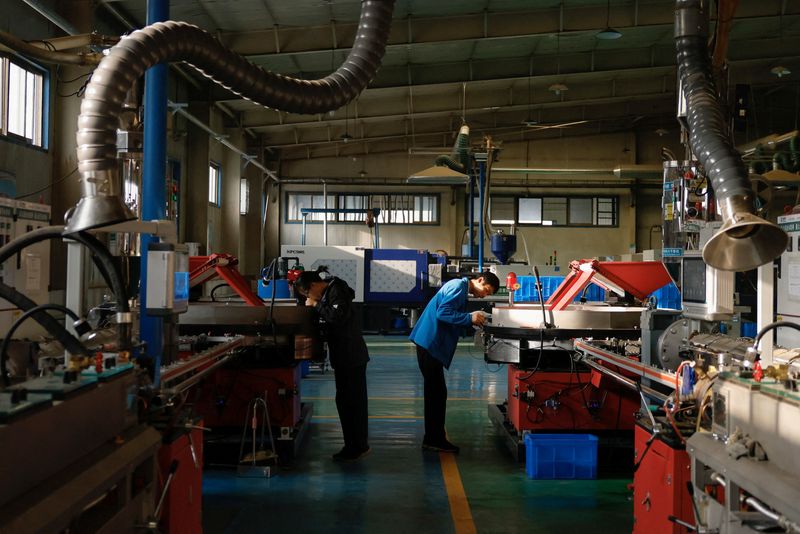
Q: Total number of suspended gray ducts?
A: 2